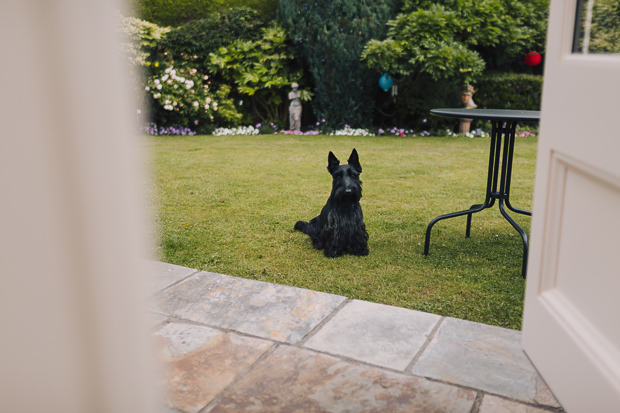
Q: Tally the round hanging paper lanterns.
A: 2